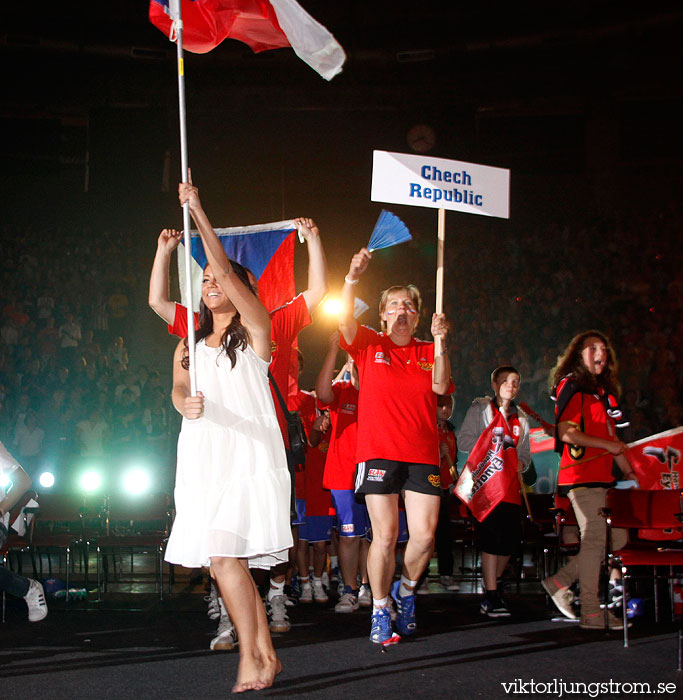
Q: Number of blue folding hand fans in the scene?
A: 1